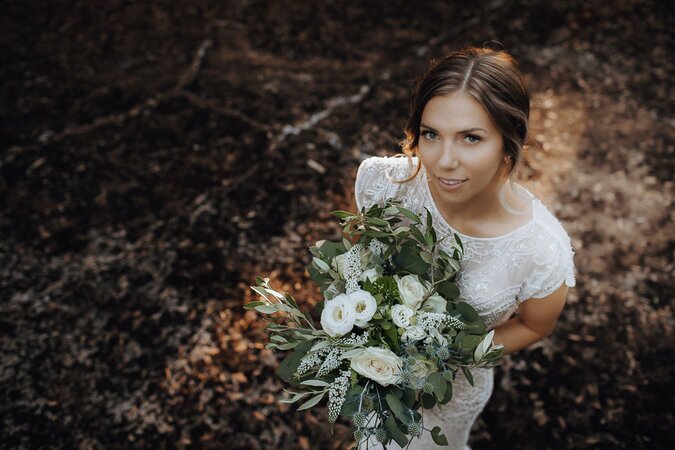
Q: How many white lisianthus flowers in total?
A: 2